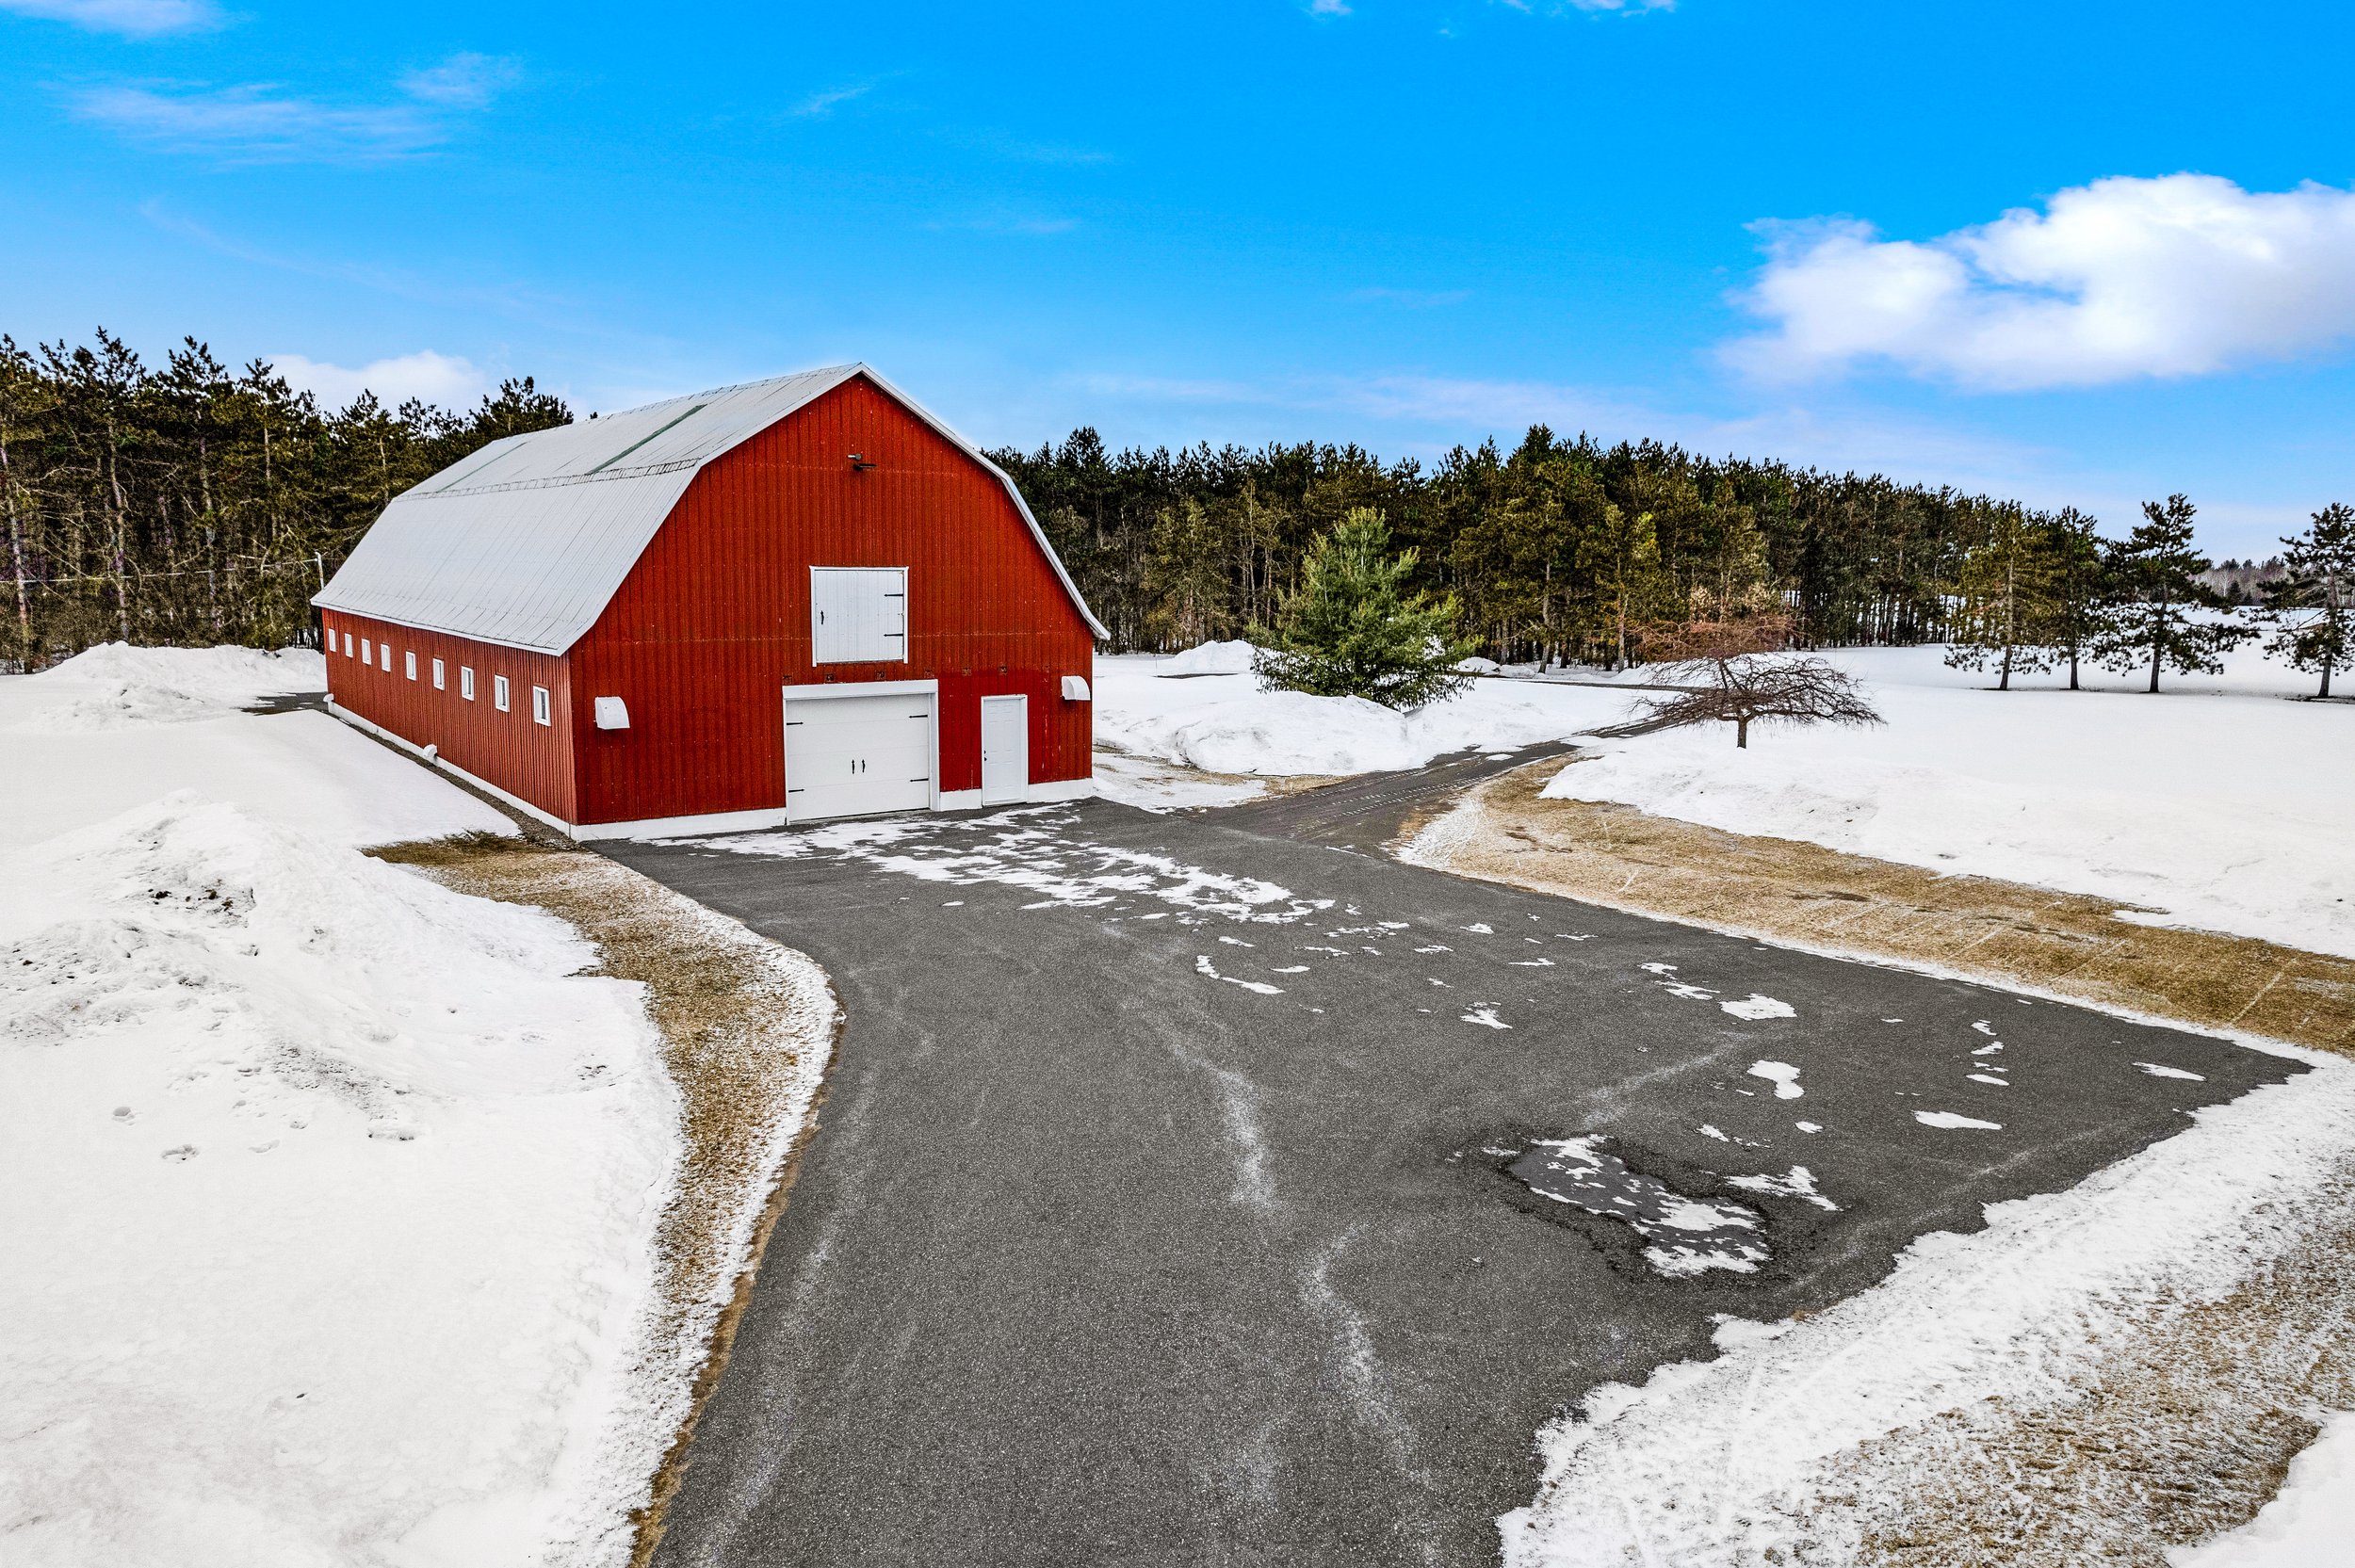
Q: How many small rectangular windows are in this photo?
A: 9